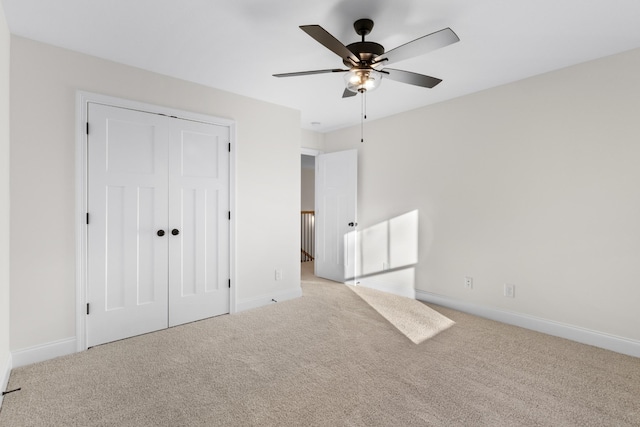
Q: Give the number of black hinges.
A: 6